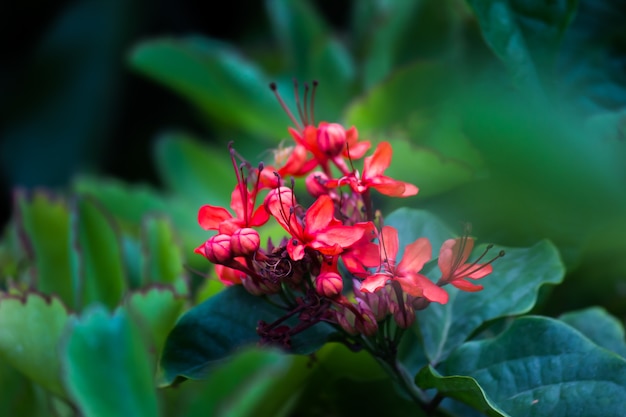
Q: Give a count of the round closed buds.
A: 6